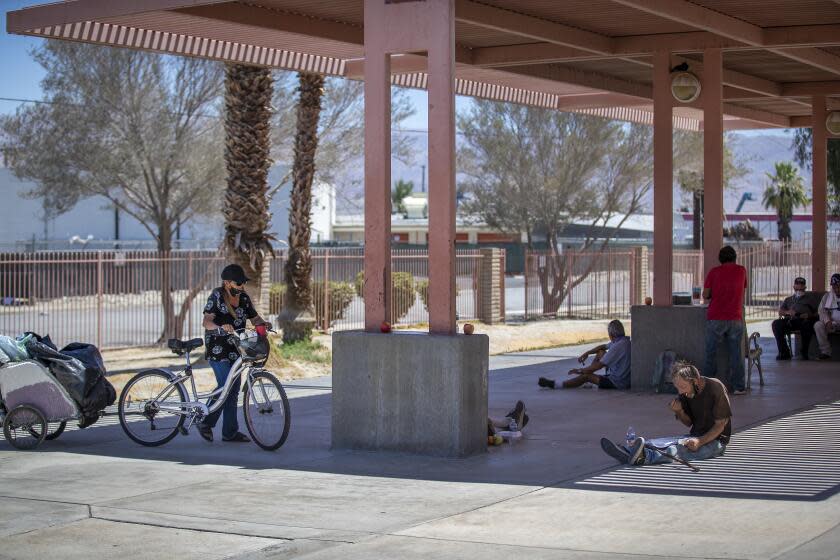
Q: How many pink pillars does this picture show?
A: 5